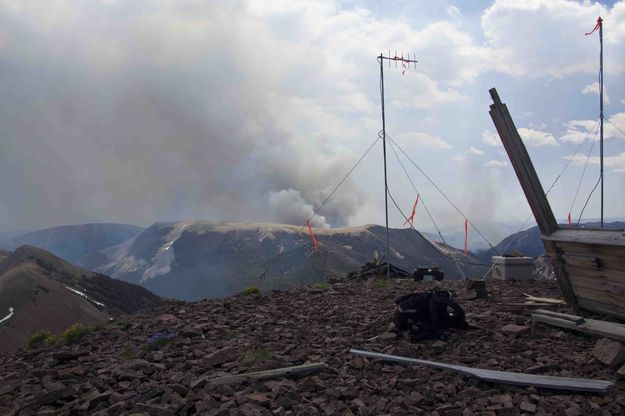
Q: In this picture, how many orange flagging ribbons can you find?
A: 6